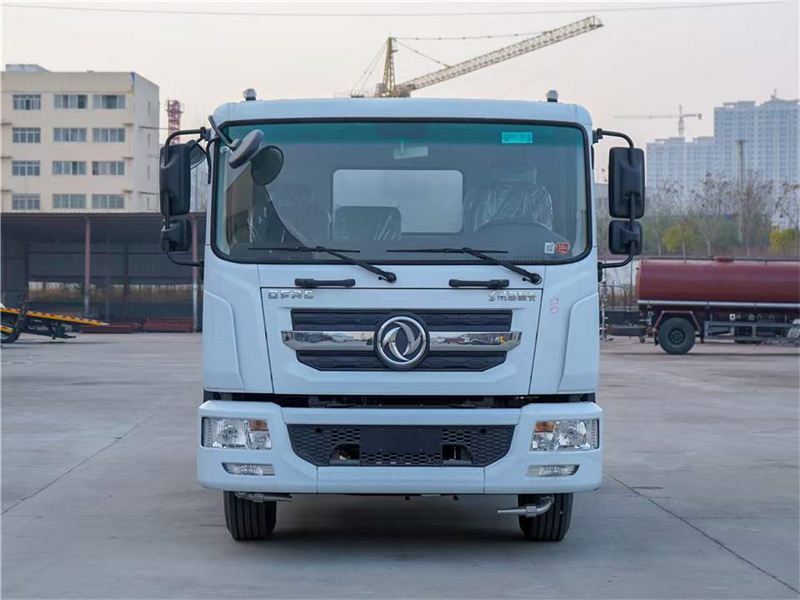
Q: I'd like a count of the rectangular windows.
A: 12